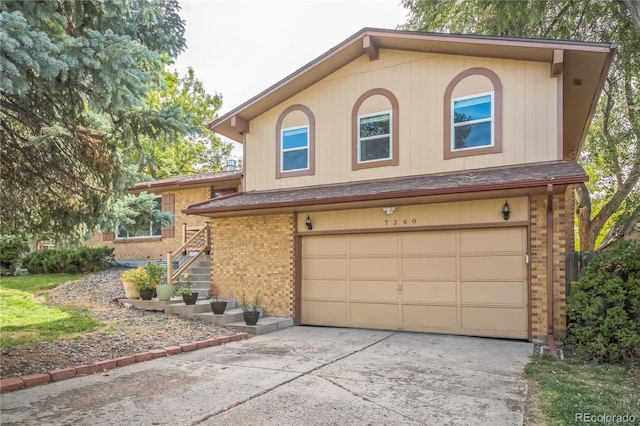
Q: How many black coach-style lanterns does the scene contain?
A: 2